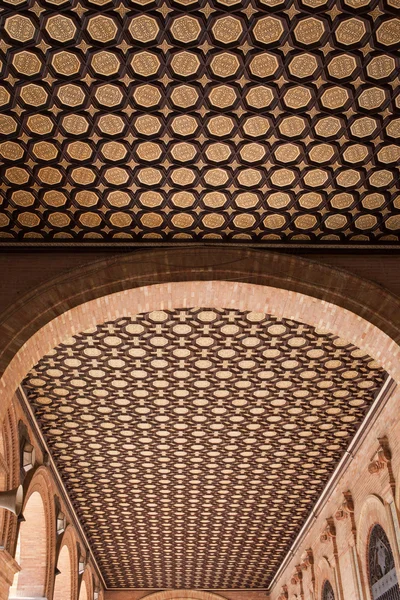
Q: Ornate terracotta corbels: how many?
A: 6